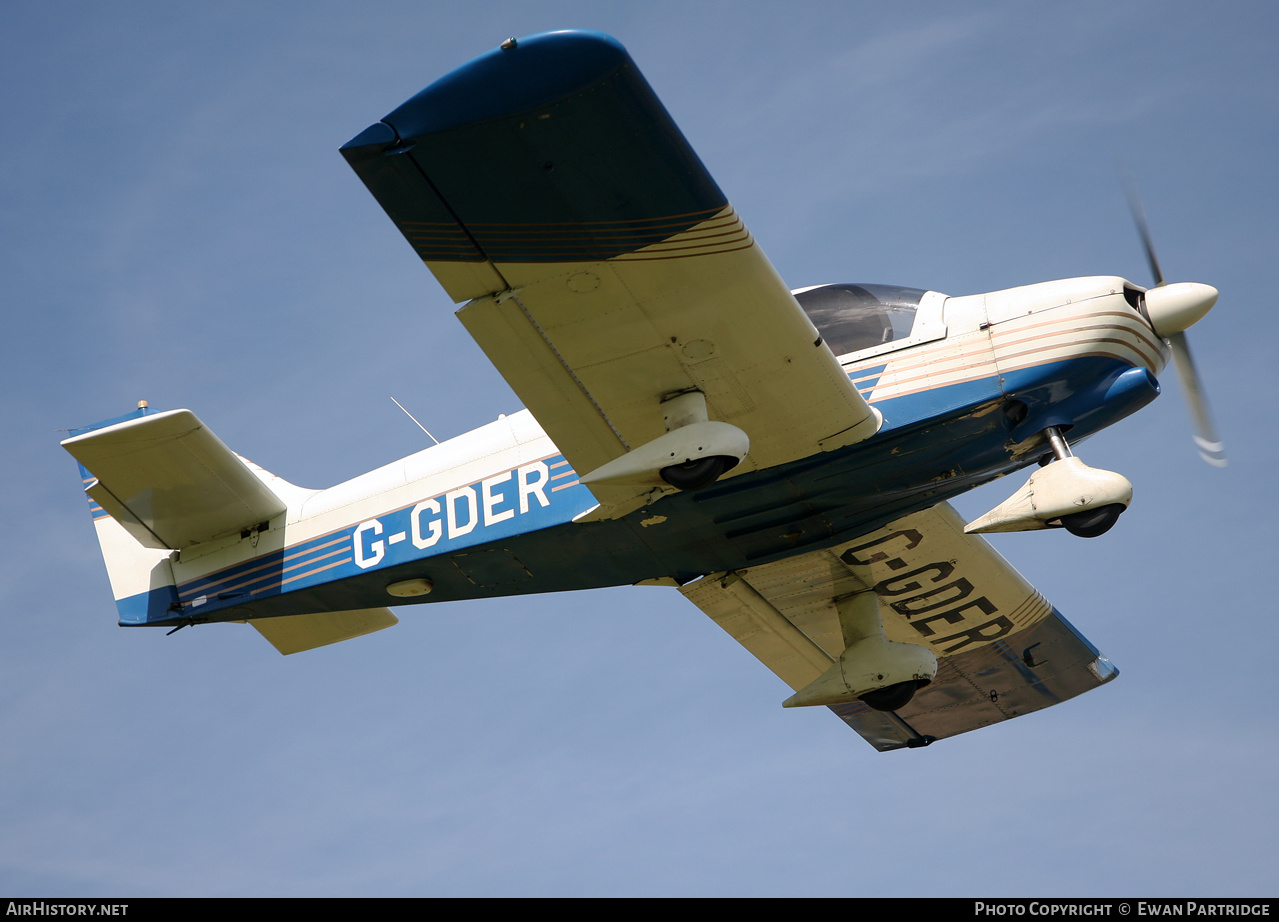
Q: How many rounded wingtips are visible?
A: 2